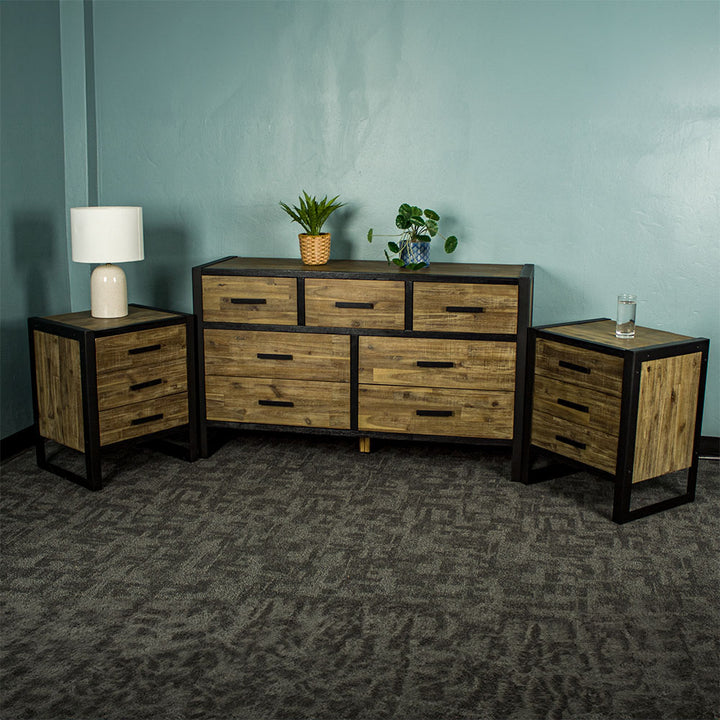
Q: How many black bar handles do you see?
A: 13